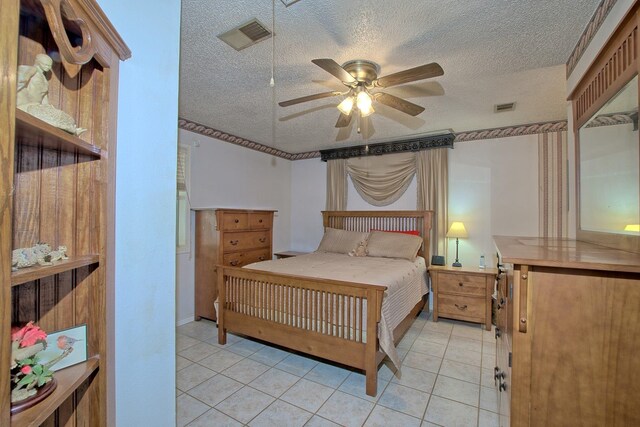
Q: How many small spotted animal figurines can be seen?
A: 2